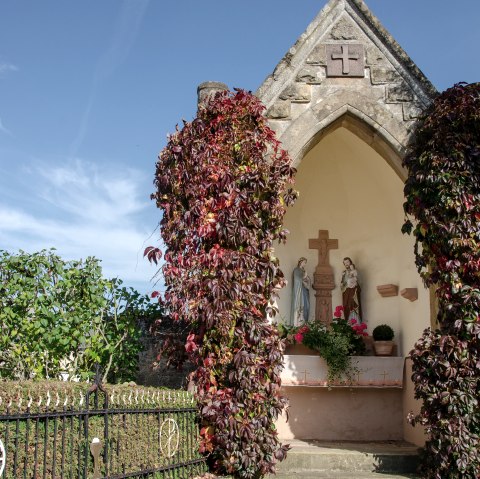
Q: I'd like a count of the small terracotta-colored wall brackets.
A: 2